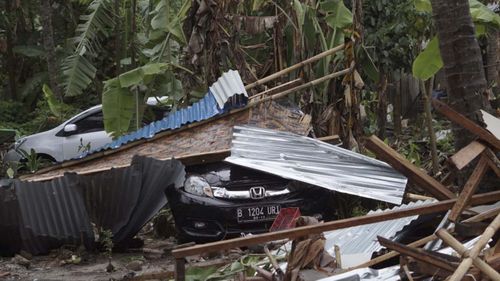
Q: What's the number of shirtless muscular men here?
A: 0